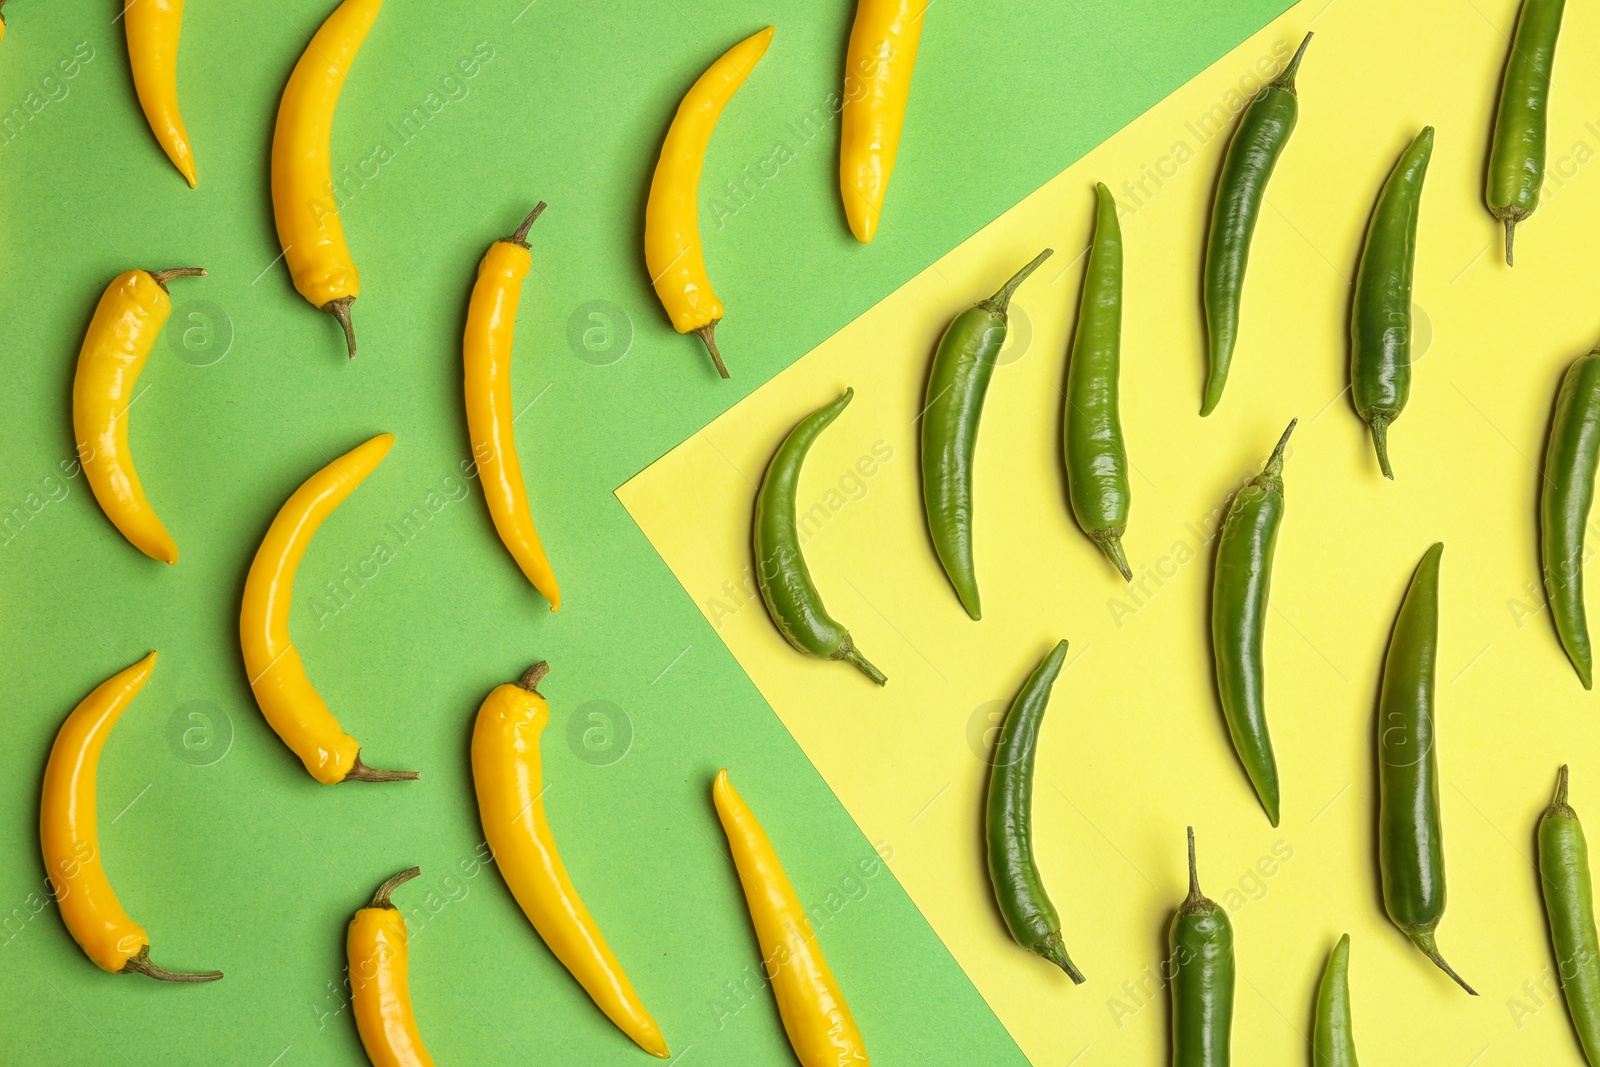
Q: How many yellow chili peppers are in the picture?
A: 11